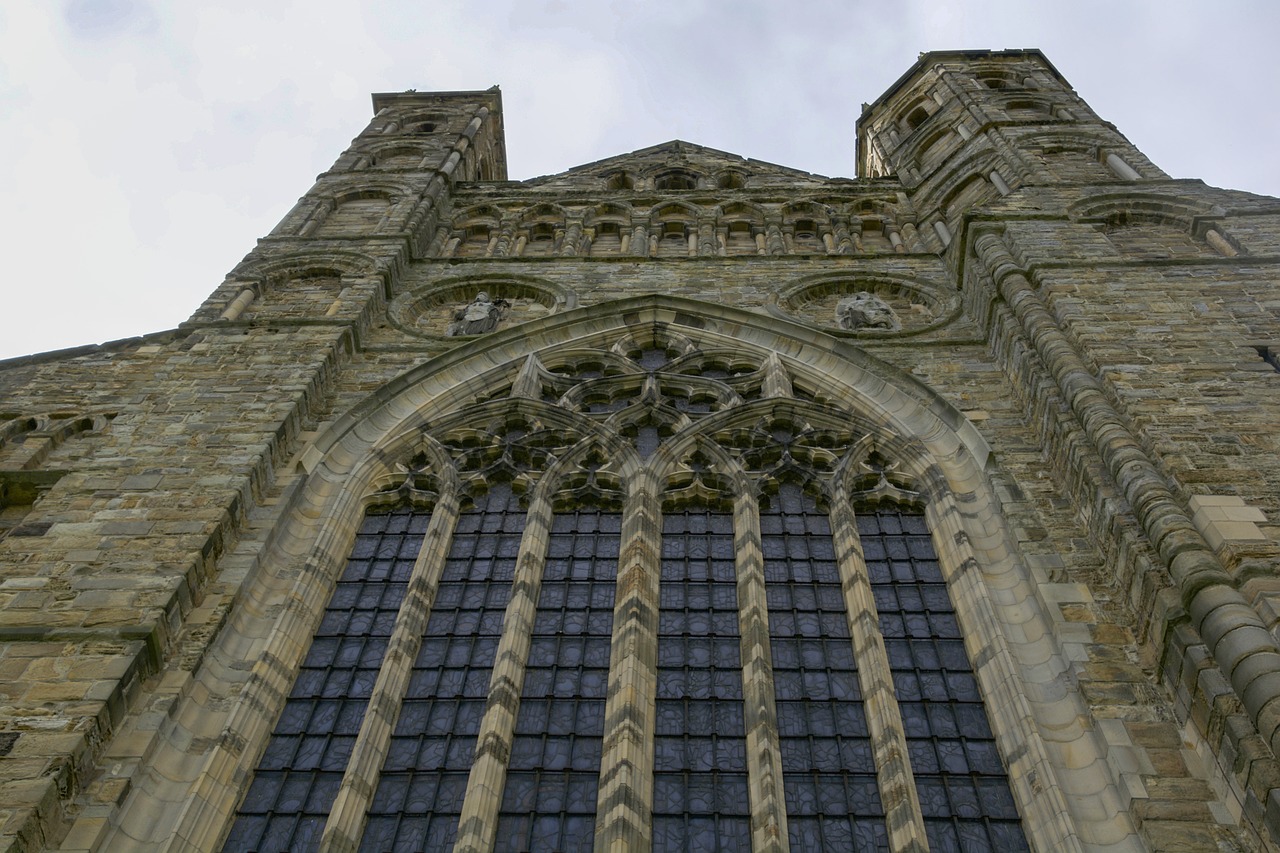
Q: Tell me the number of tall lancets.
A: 6